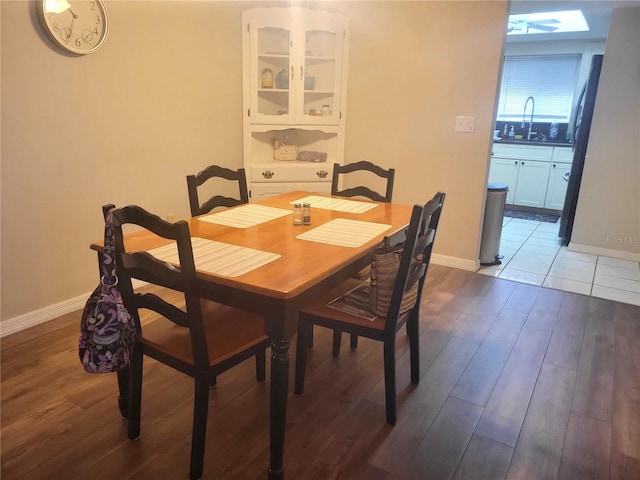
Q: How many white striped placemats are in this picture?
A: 4